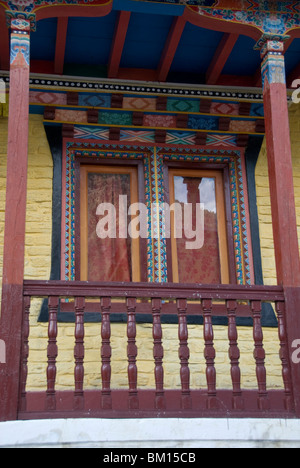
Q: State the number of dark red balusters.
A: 11